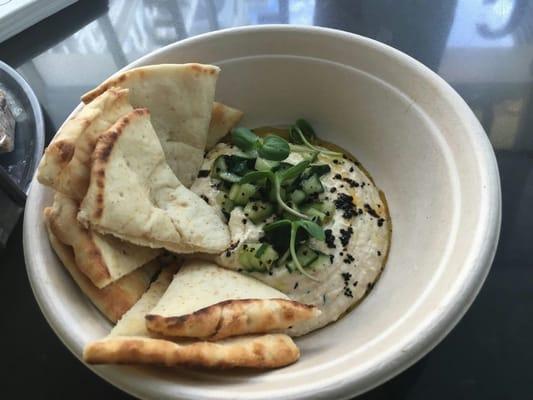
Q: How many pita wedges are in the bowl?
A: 8